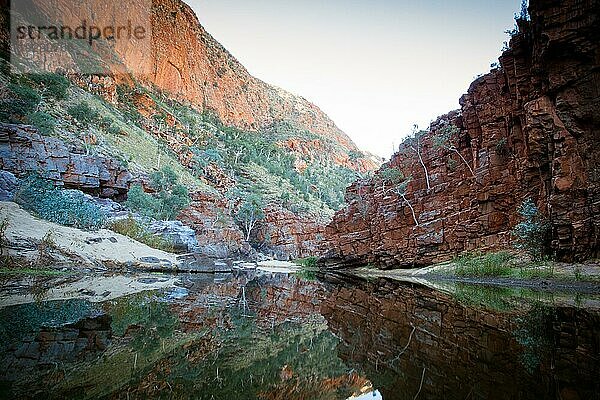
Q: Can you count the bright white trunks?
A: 3